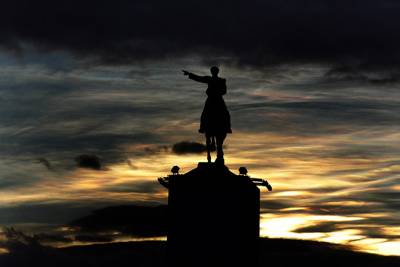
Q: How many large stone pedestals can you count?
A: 1